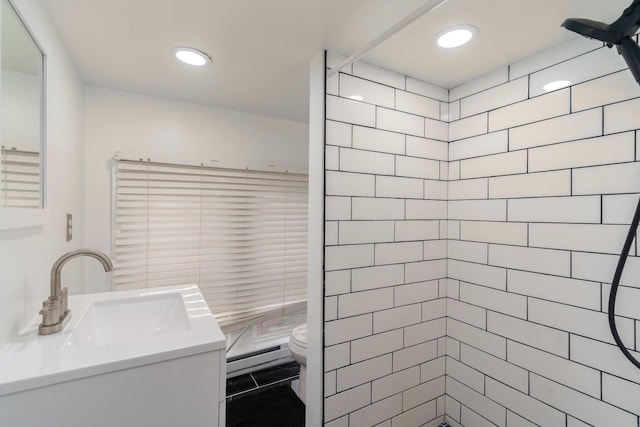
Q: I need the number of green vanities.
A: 0